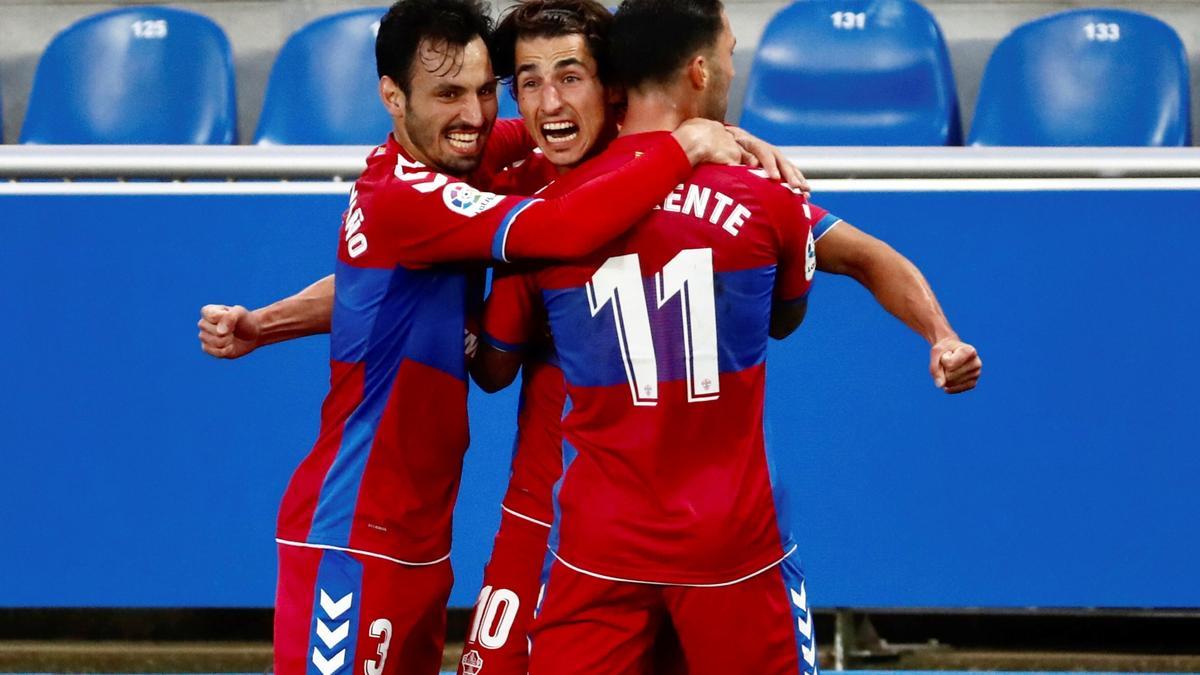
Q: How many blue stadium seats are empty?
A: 4